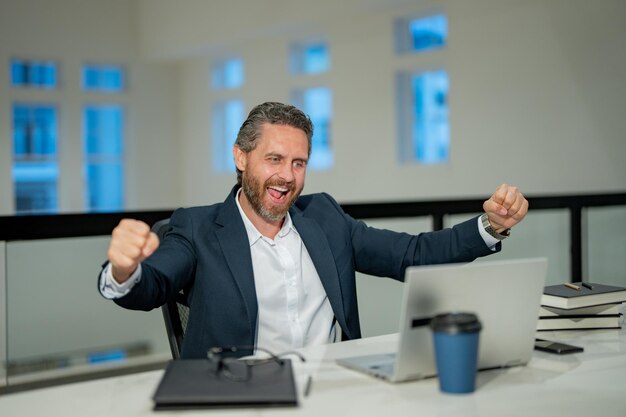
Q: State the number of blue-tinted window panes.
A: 10